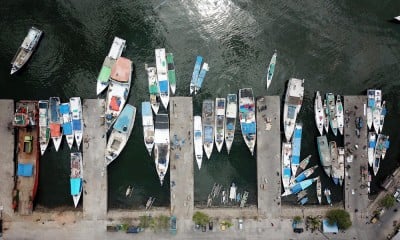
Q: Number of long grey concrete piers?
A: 5